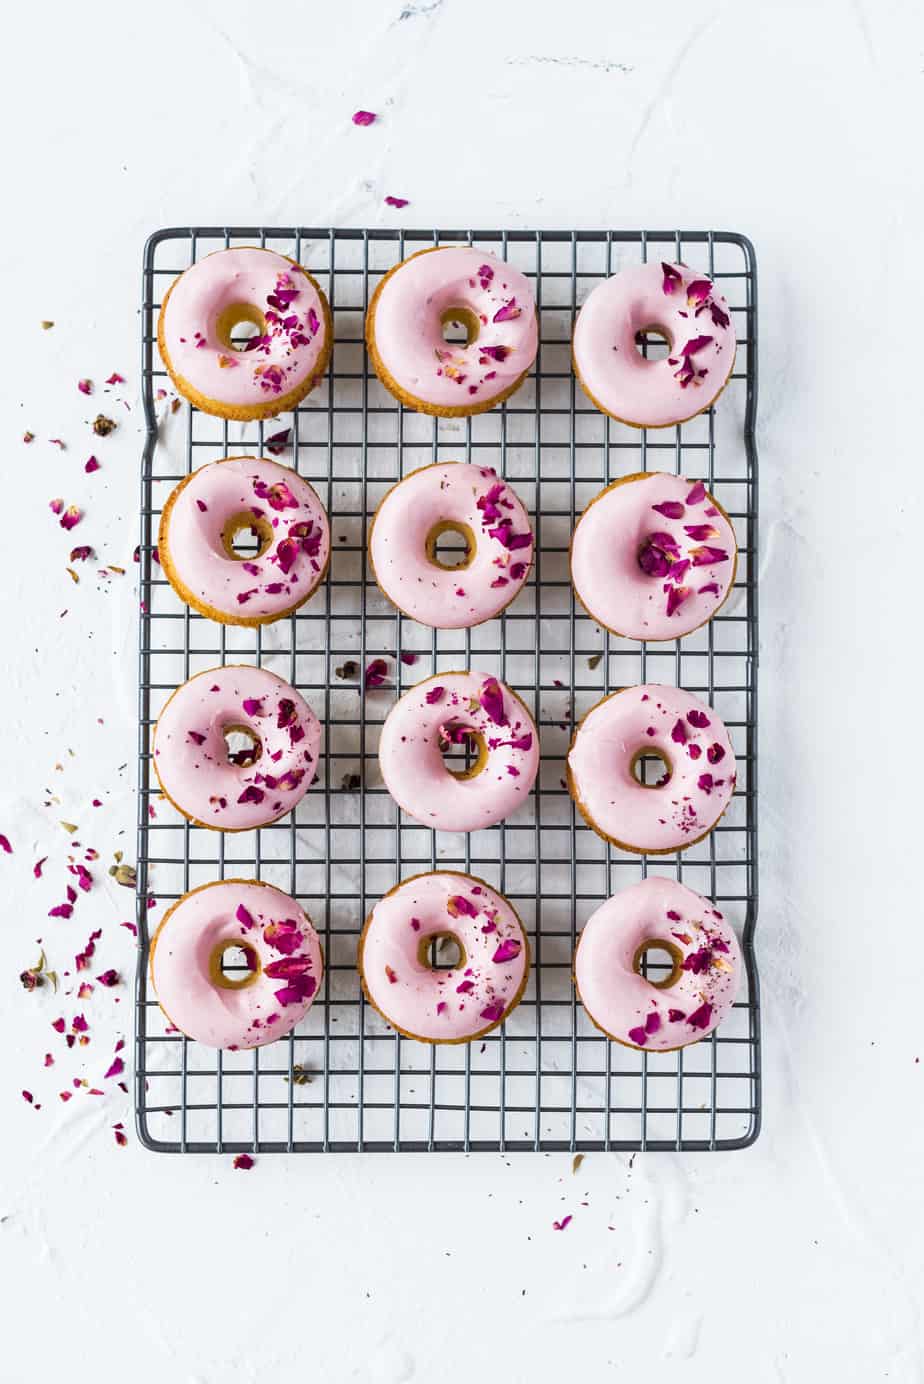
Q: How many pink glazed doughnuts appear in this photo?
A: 12